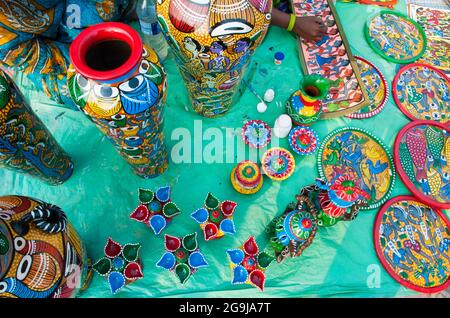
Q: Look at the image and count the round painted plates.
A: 6